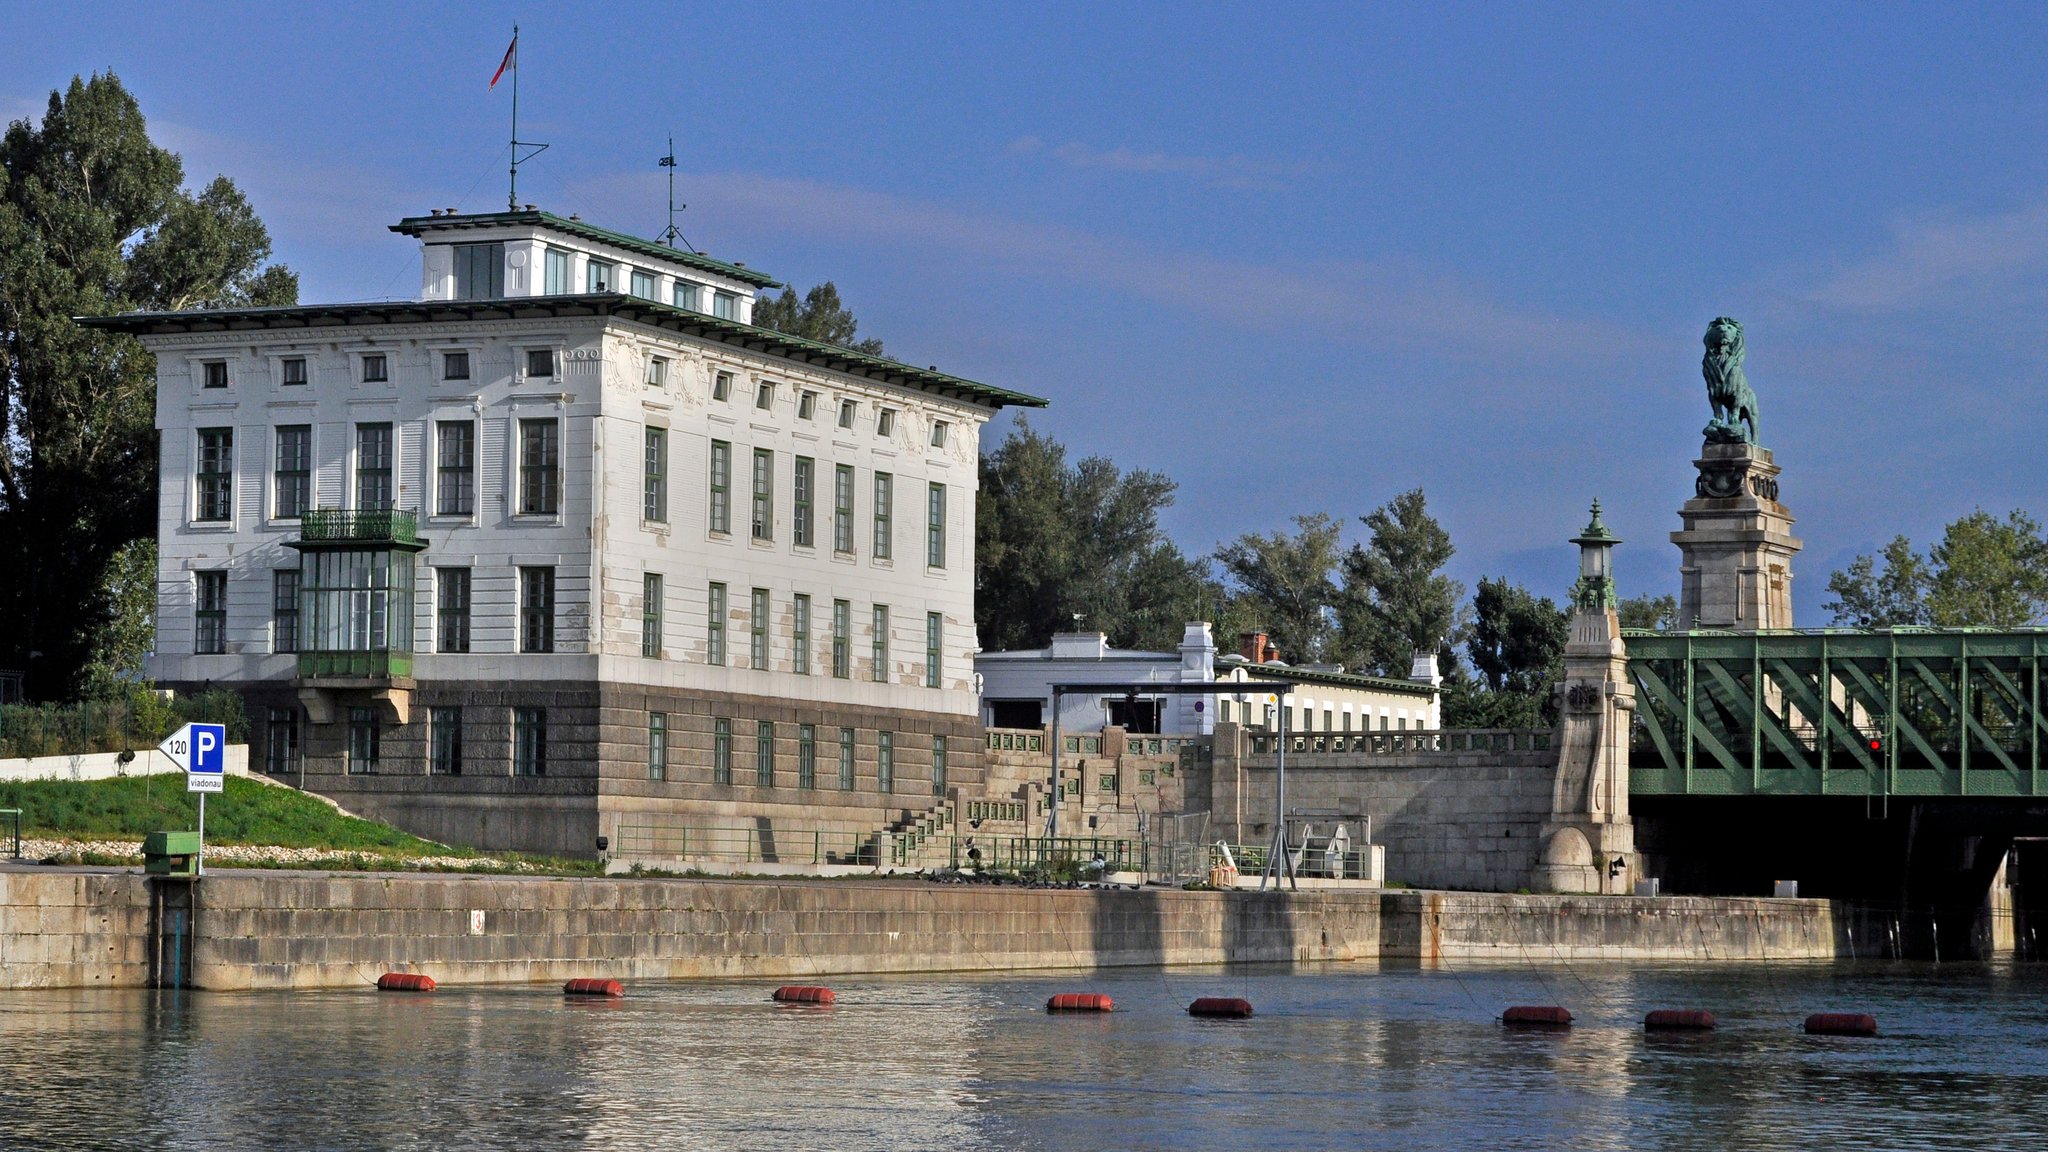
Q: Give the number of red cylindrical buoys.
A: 8